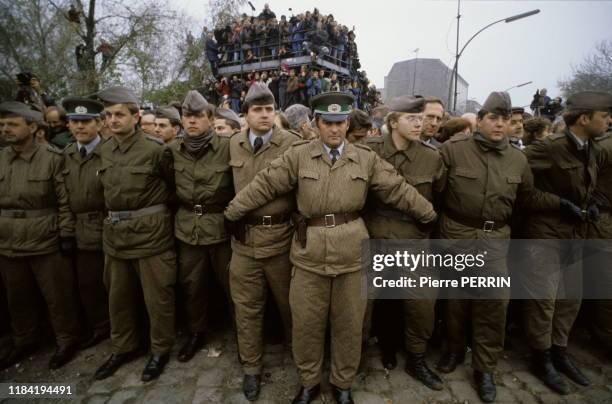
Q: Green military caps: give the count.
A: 2